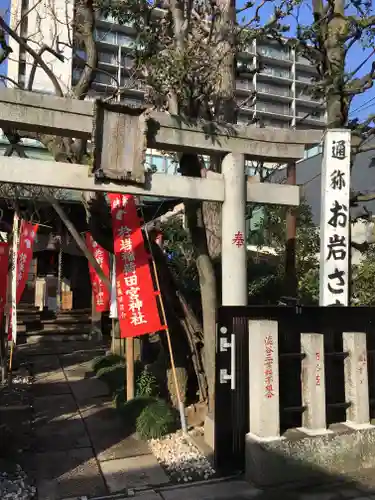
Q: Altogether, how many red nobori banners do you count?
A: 4